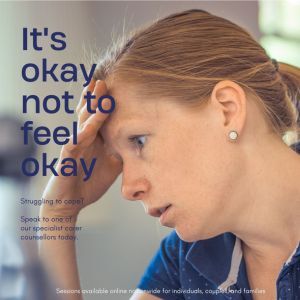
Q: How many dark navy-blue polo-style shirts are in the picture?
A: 1